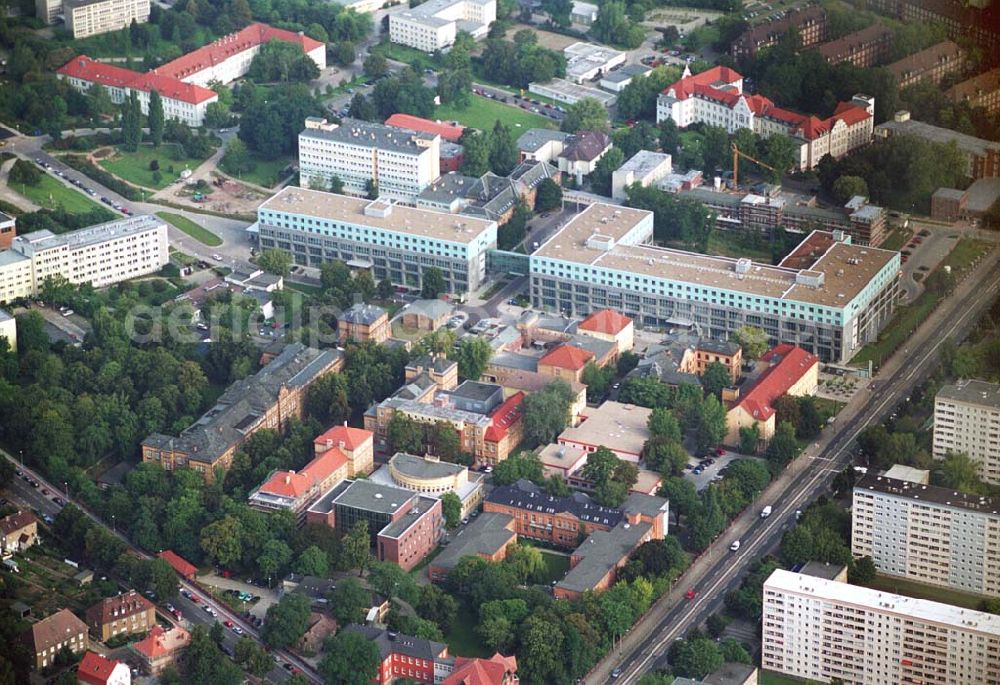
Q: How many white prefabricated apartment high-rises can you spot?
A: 3